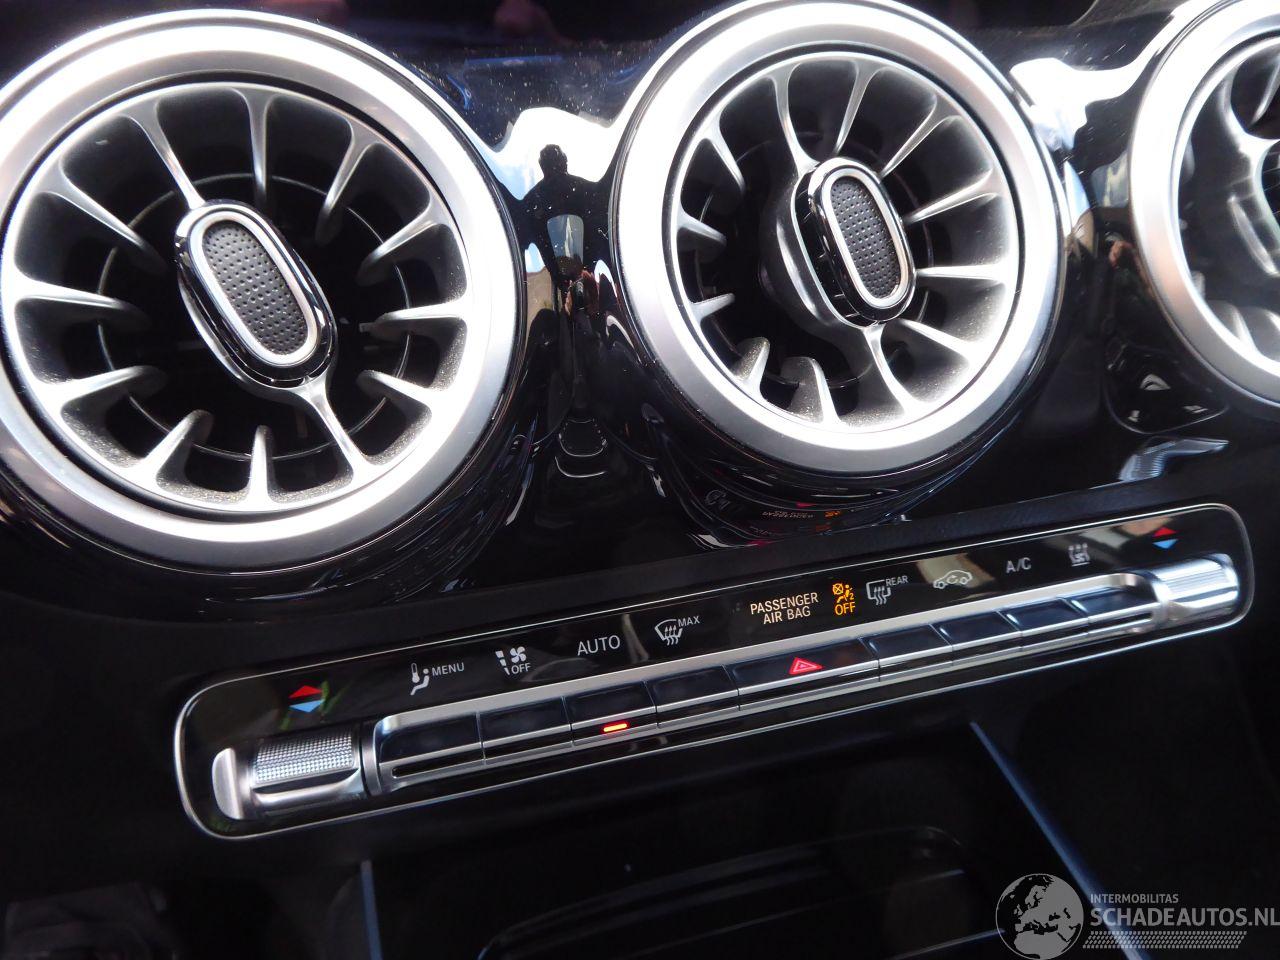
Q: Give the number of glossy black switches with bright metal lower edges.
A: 9